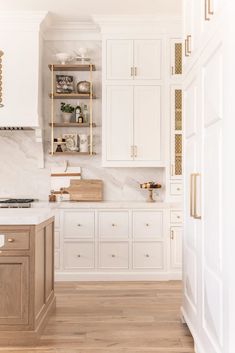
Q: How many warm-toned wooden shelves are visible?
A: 4